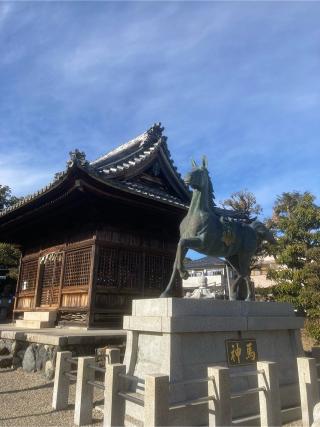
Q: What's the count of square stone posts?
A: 8